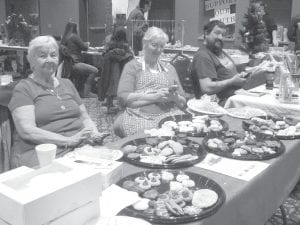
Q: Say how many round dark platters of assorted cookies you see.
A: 5